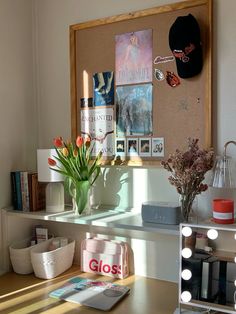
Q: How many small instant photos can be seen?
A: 4